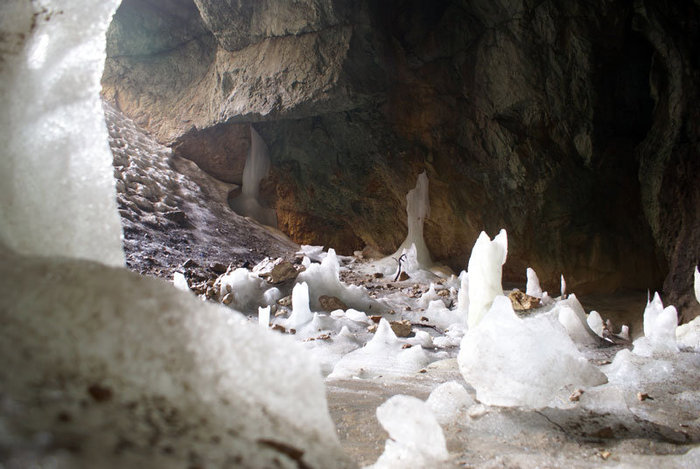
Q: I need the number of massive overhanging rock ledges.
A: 1